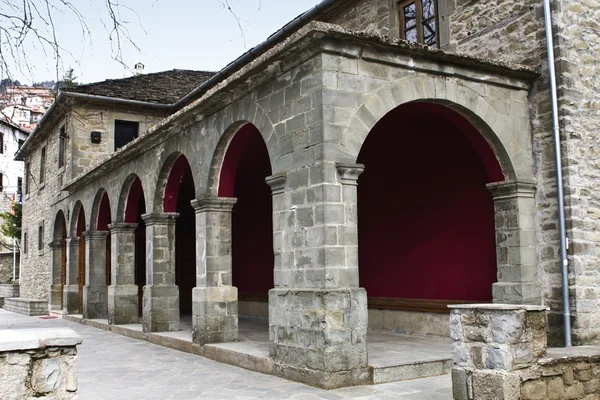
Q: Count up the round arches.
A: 7